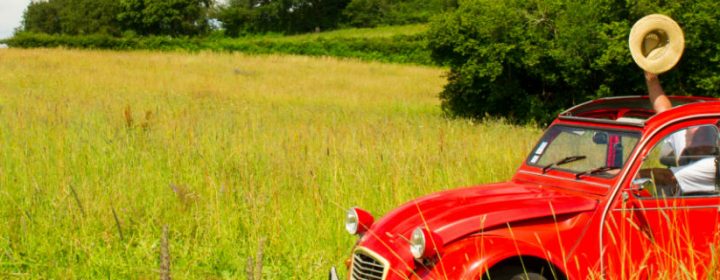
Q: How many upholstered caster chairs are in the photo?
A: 0